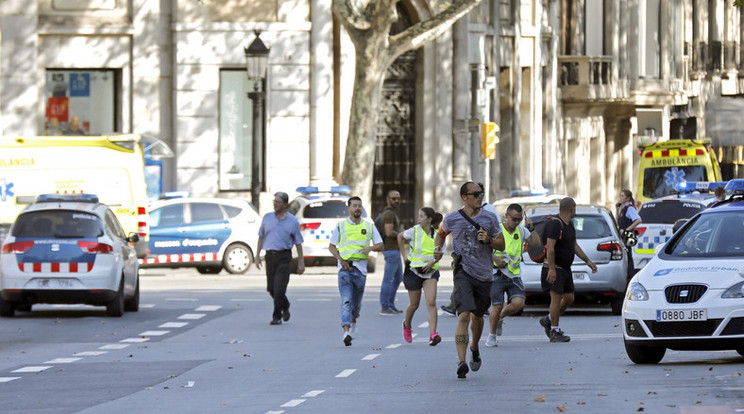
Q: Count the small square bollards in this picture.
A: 0